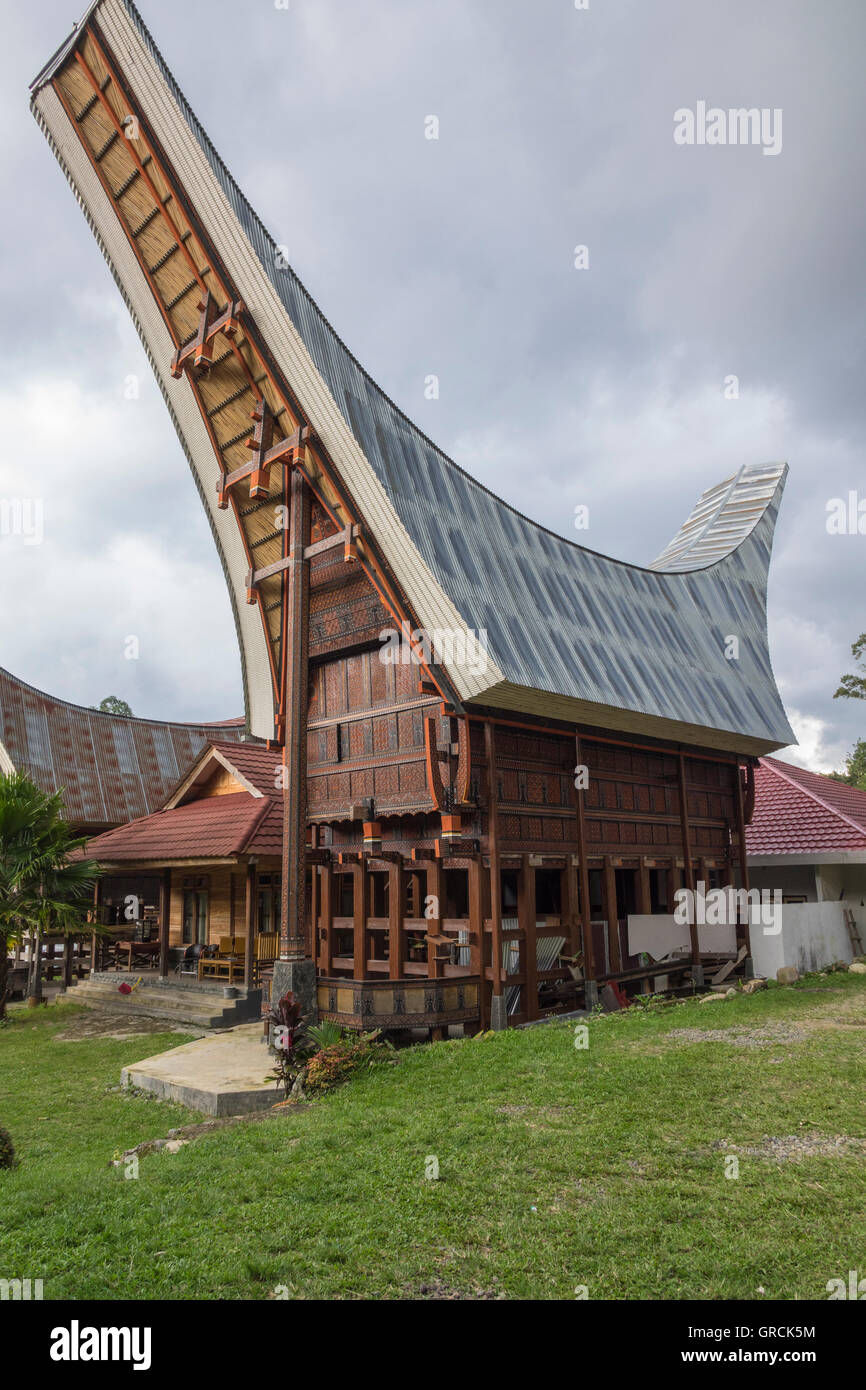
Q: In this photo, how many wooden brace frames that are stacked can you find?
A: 3